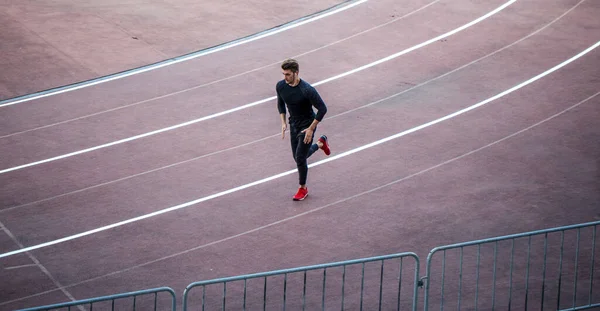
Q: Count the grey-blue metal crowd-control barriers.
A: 3